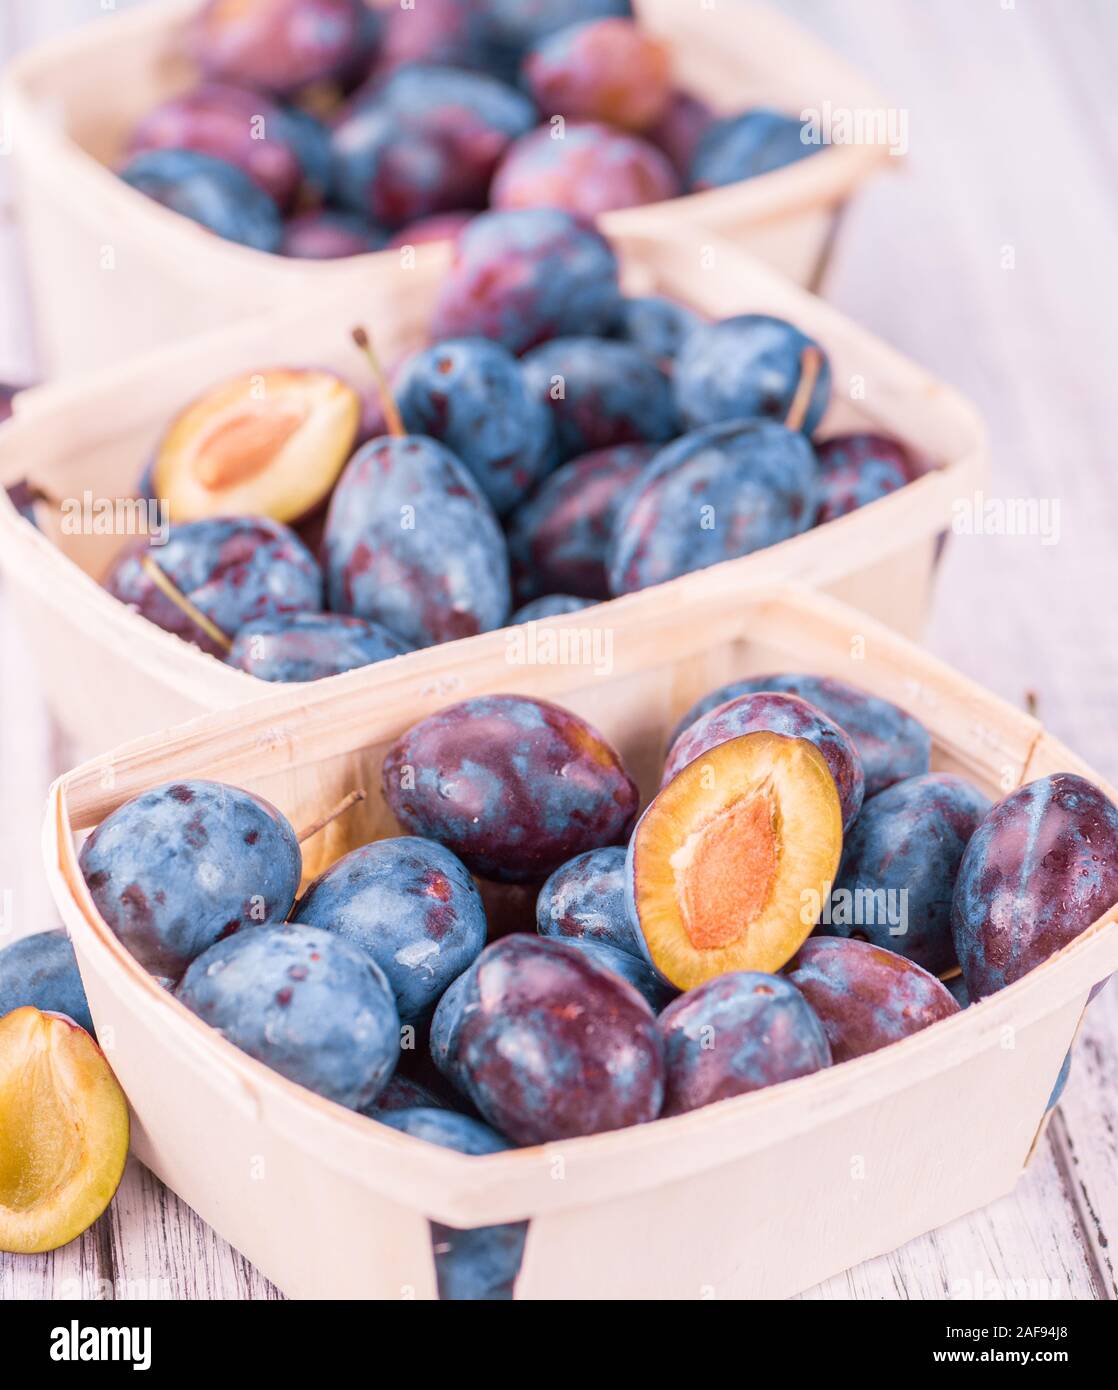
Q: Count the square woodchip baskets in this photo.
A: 3